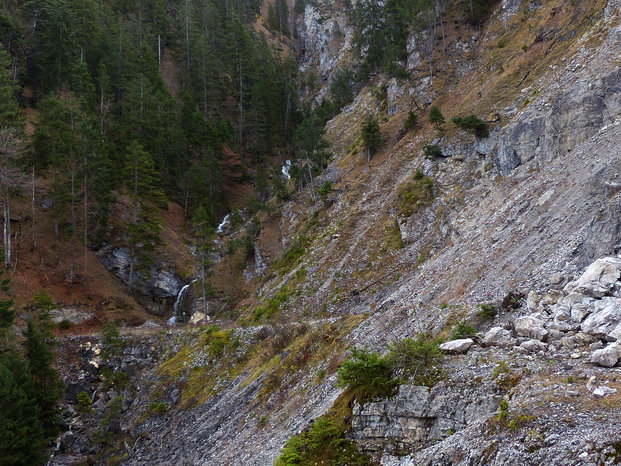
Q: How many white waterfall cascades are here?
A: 3